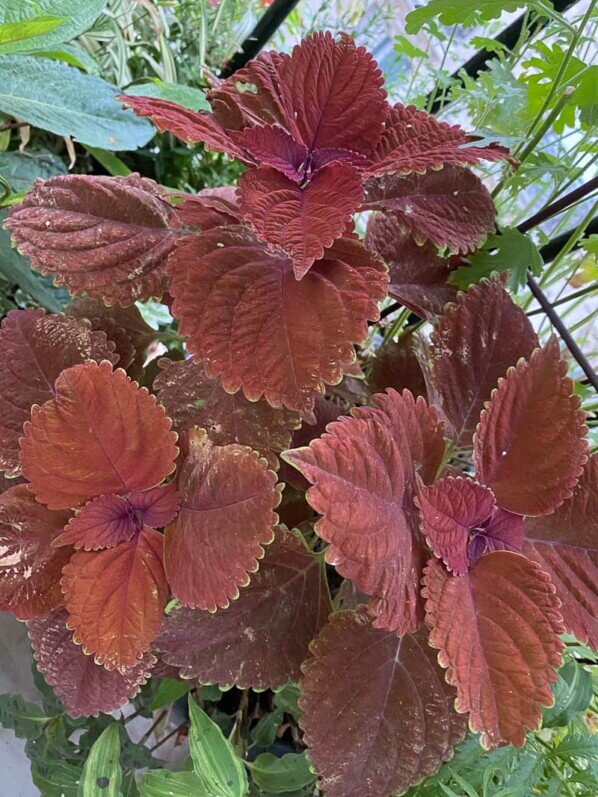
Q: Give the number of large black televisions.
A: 0